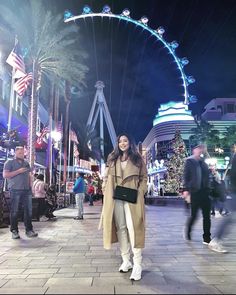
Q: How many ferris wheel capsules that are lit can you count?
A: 10